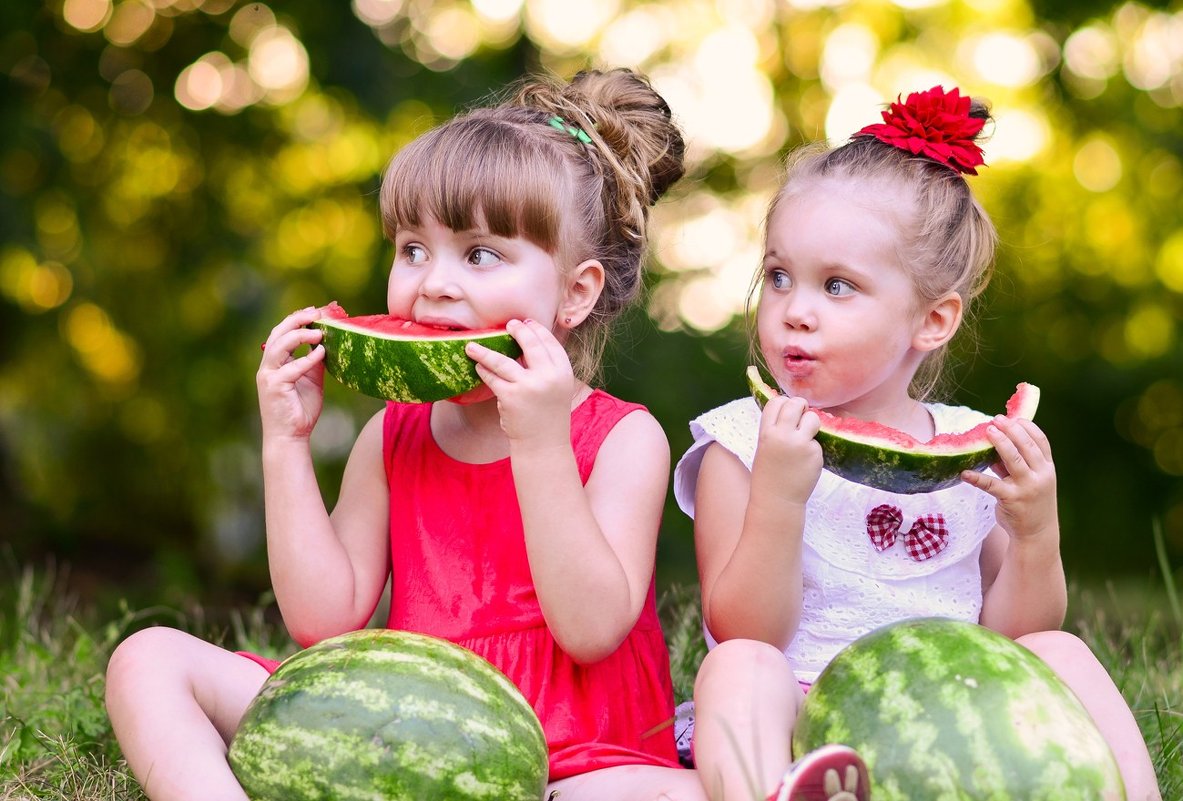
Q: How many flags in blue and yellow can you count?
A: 0